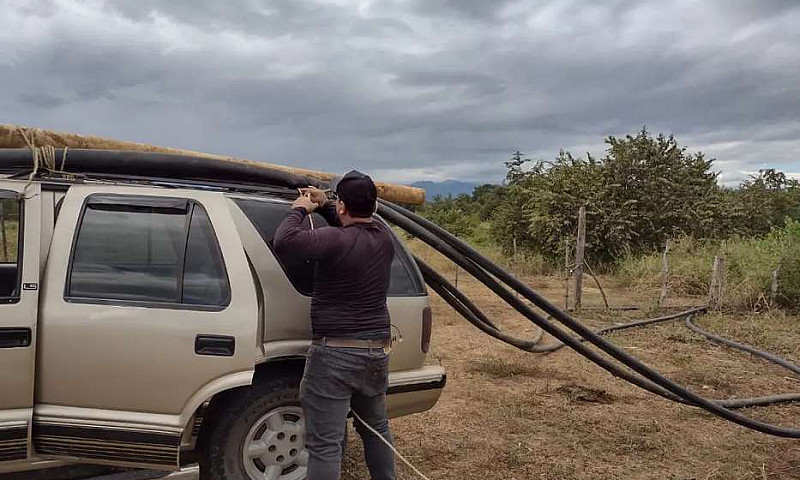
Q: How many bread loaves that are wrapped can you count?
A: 0